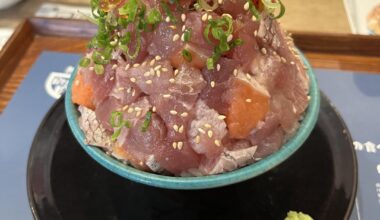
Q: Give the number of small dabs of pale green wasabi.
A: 1